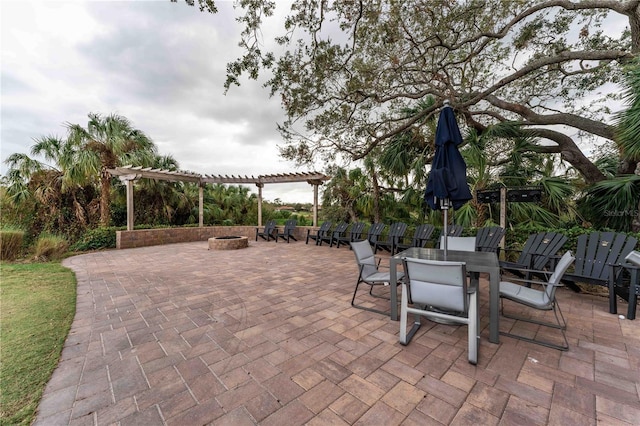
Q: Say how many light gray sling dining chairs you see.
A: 4